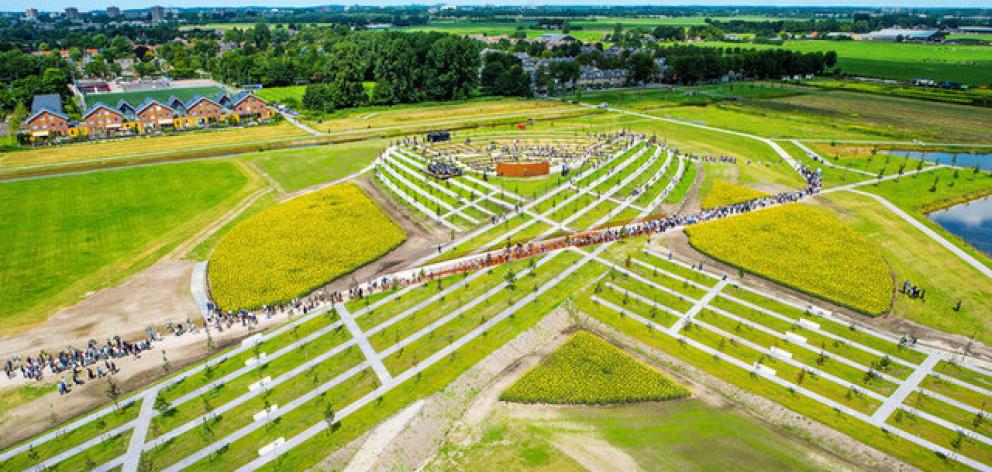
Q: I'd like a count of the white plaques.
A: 10